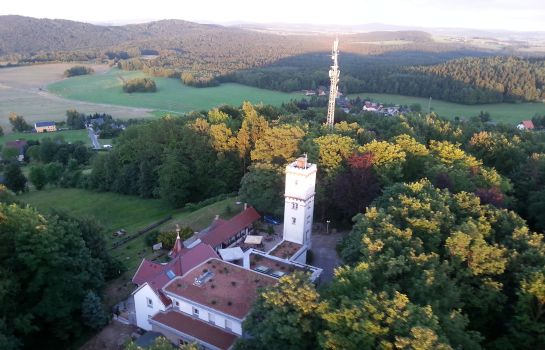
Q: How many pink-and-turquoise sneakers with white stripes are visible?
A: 0